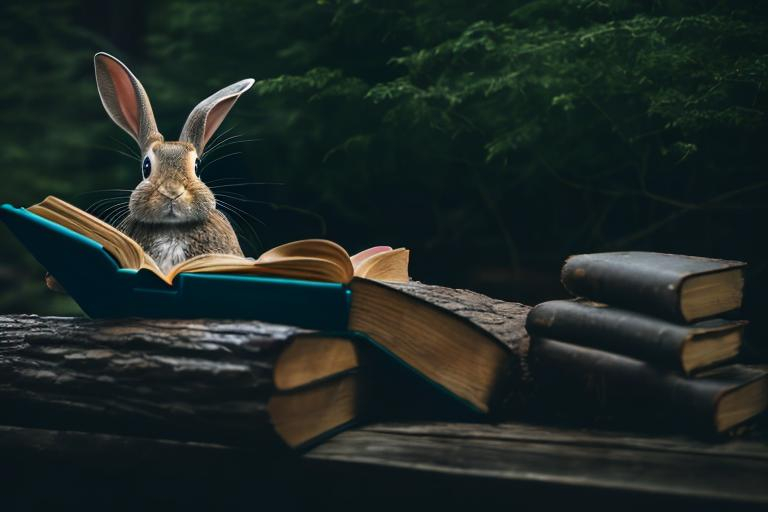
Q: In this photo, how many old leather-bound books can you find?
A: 3